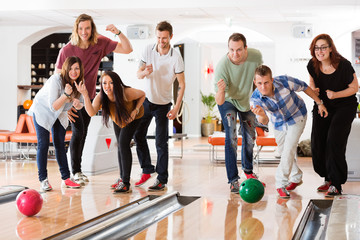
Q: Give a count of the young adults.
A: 7